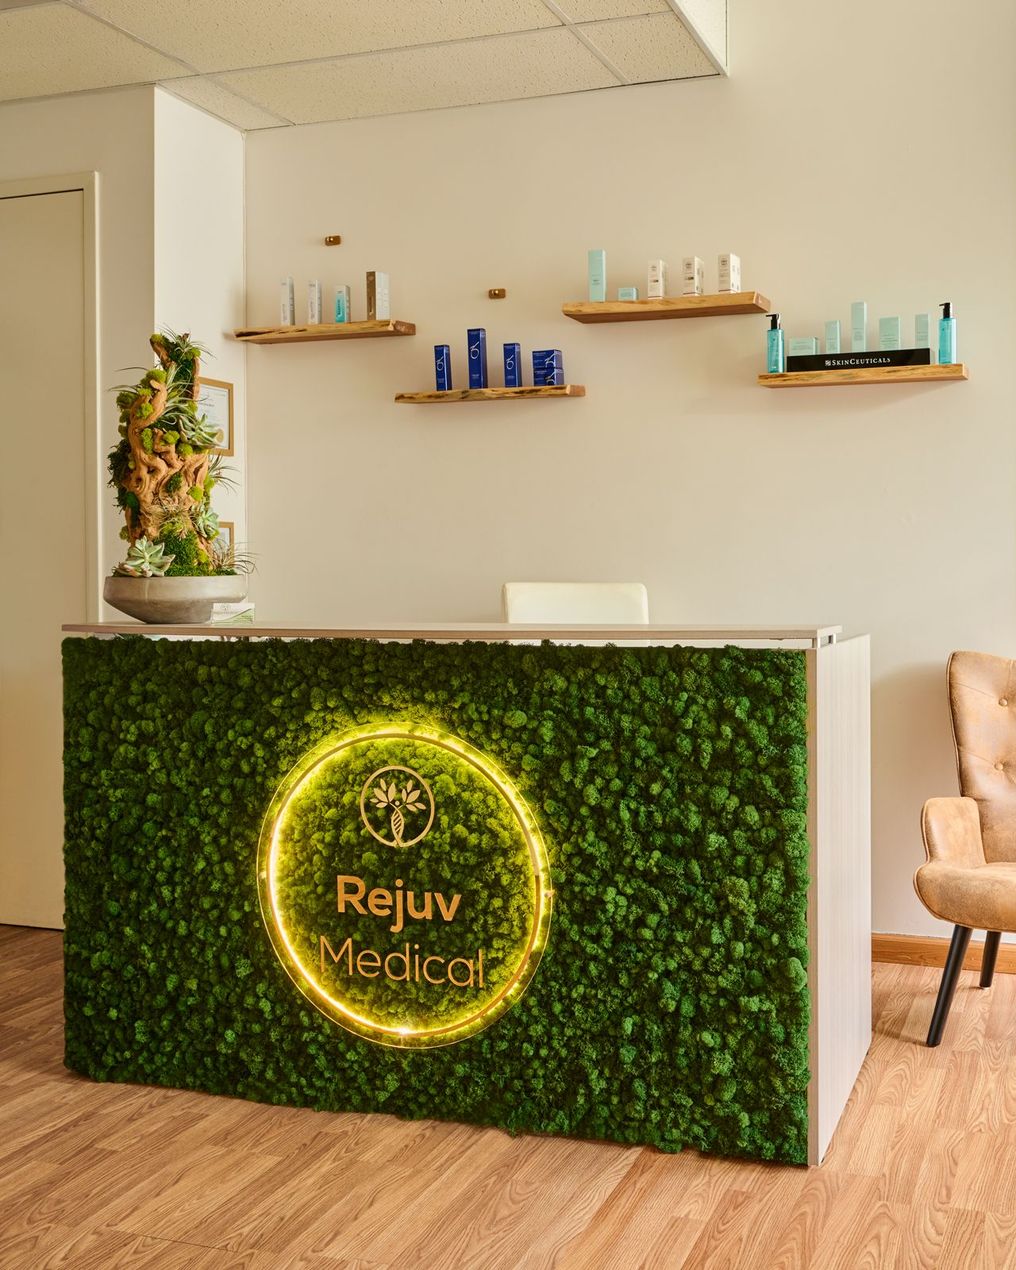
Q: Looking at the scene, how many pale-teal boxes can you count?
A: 7